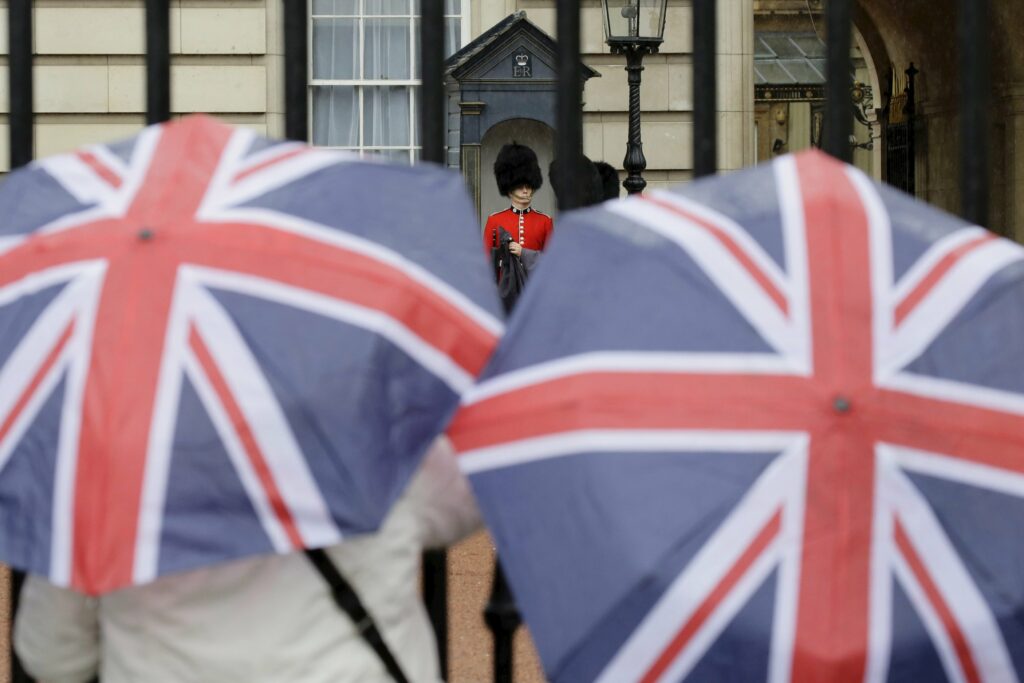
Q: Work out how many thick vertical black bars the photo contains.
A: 8